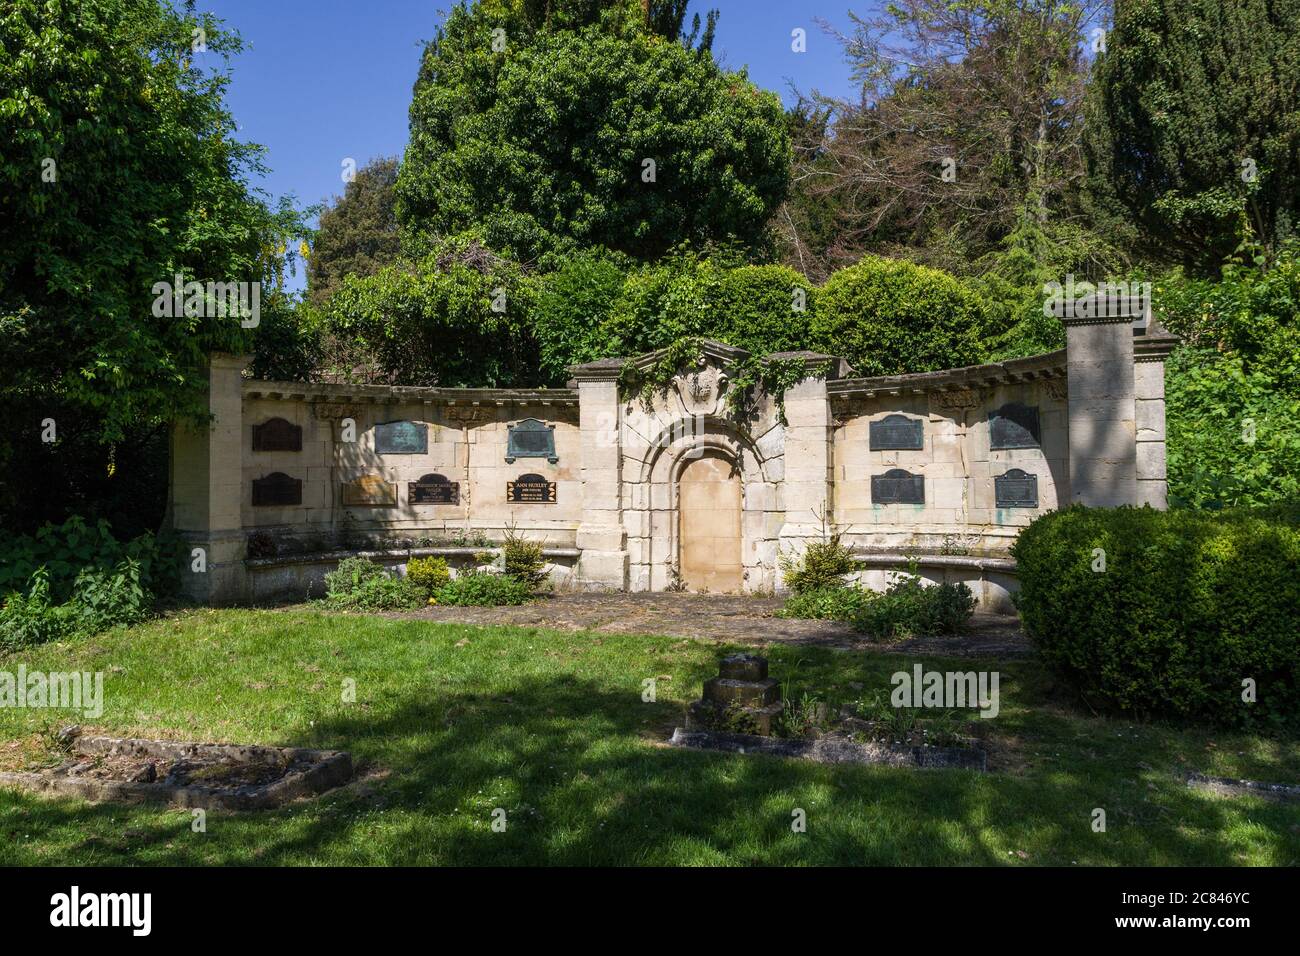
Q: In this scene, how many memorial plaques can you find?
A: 11